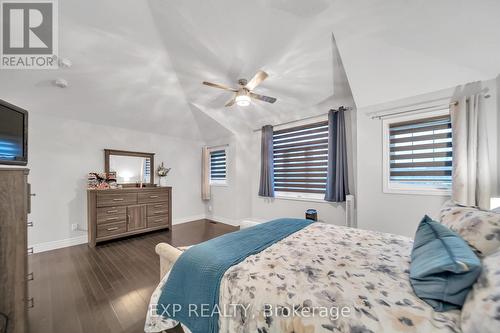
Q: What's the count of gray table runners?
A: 0